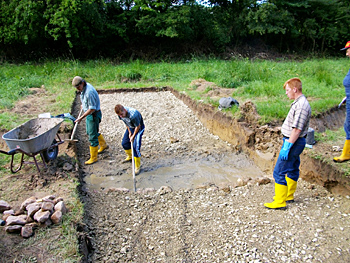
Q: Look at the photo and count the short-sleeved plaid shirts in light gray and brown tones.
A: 1